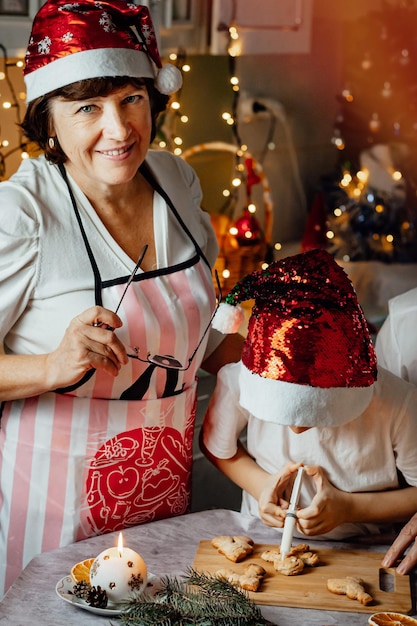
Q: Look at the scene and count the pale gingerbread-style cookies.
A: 4